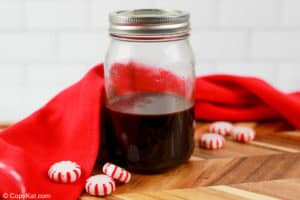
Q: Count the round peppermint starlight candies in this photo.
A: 6